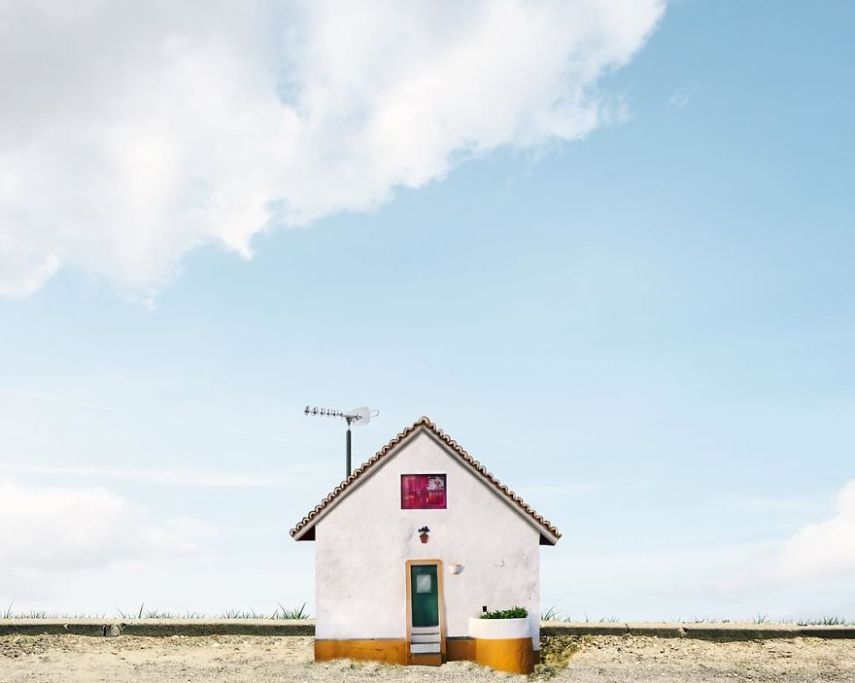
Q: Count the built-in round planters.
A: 1